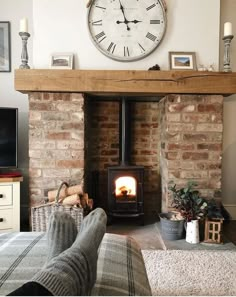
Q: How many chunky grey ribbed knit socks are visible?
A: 2